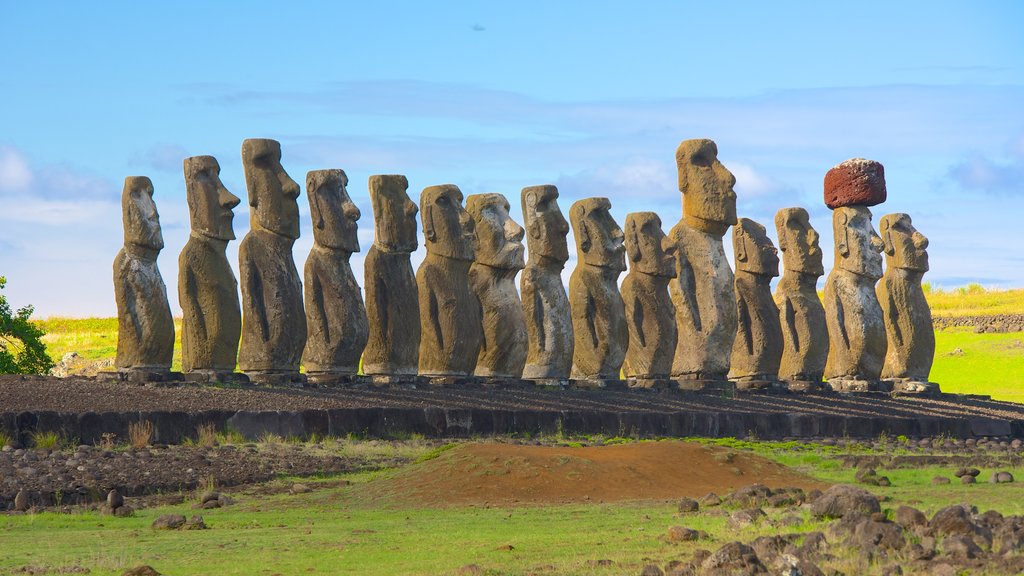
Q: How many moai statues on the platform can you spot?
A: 15